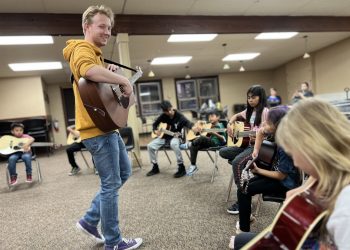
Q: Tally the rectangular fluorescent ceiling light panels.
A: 6